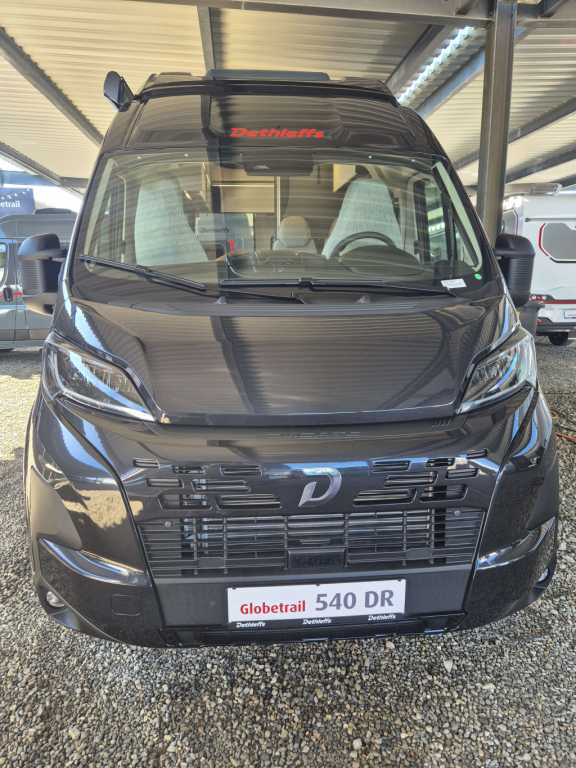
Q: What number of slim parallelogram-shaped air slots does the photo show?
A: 14